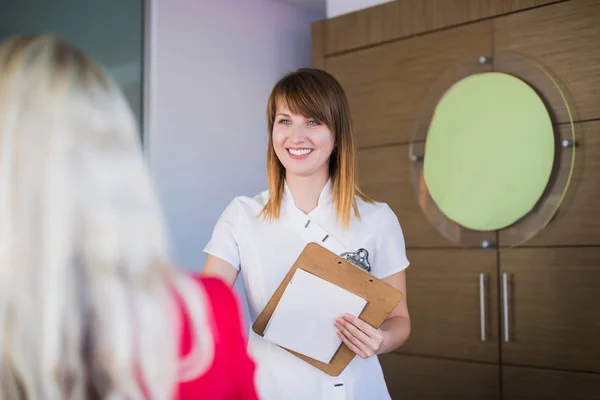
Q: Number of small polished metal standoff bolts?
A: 4